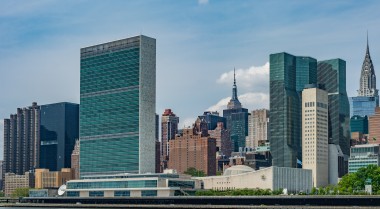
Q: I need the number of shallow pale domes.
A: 1